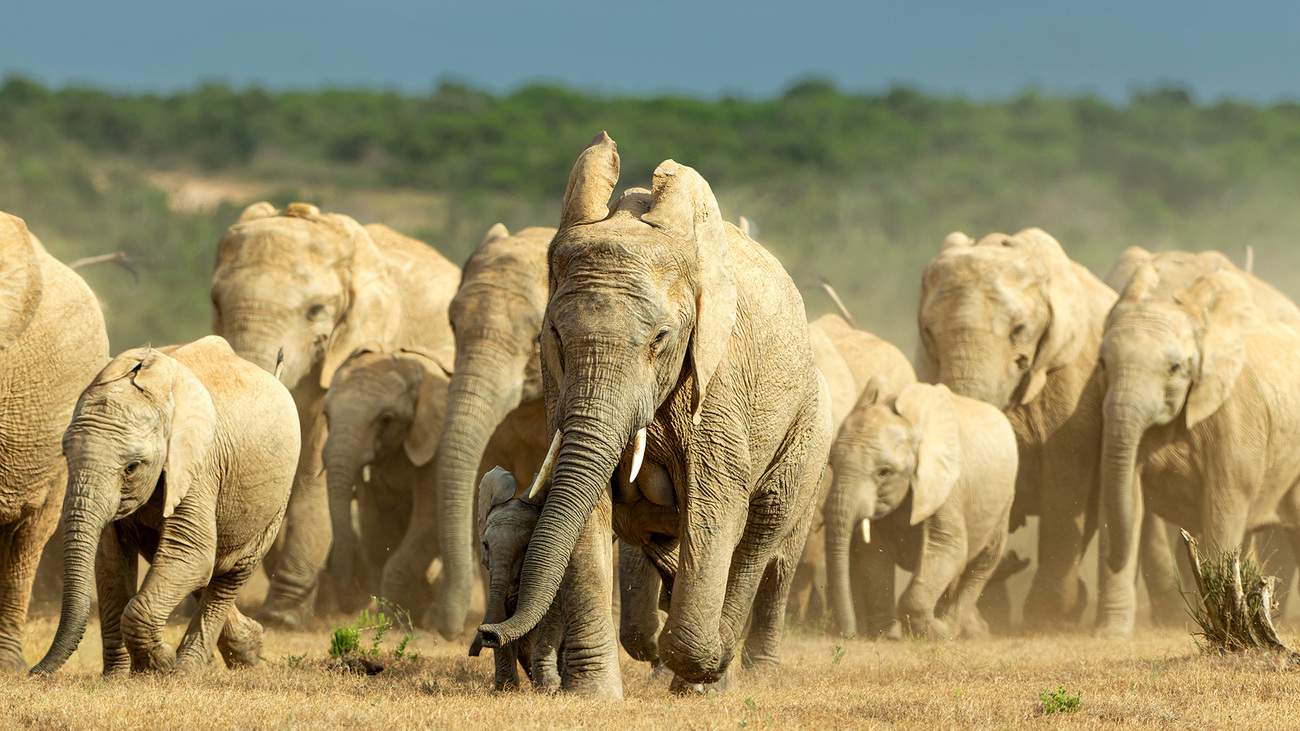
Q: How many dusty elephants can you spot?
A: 12